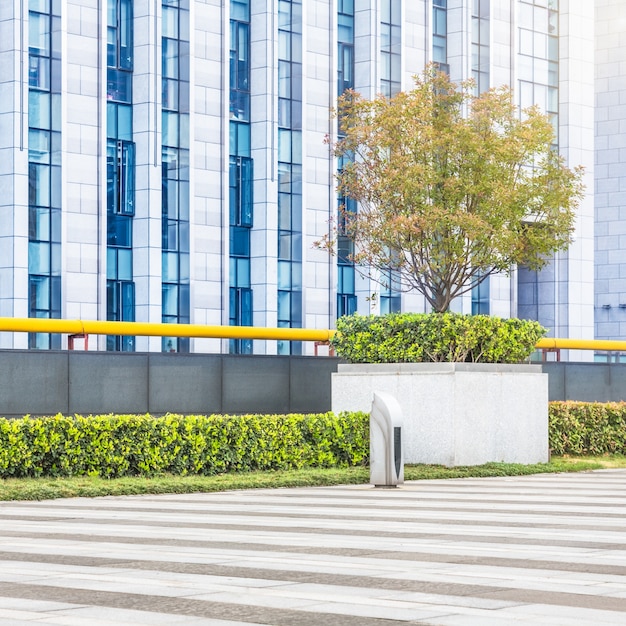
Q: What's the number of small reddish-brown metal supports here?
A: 3